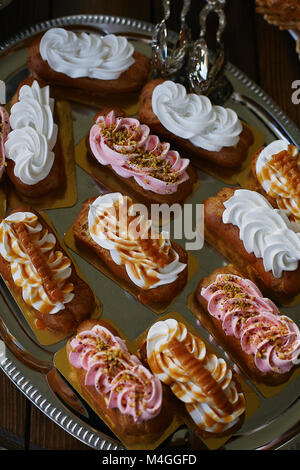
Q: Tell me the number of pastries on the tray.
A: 12